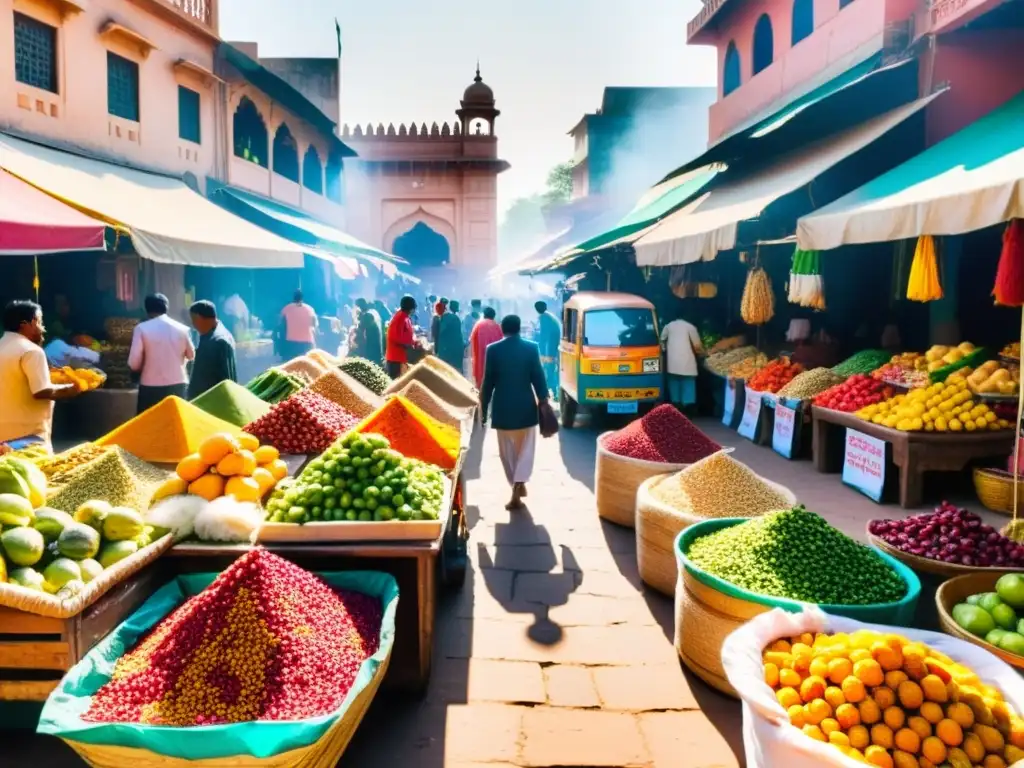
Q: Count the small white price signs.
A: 4